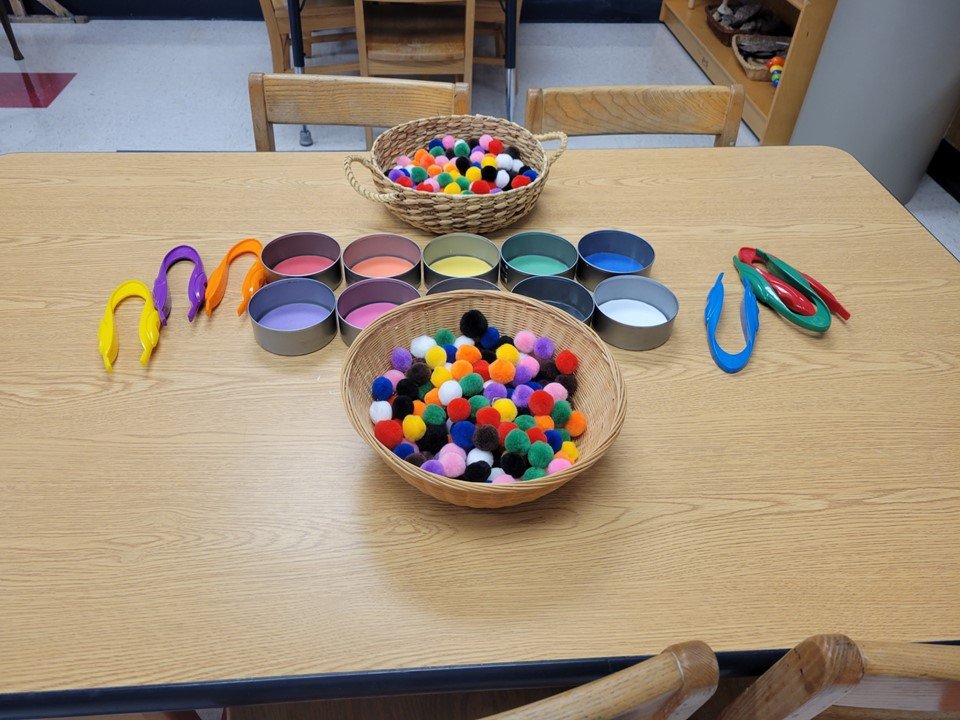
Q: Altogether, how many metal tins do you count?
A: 10